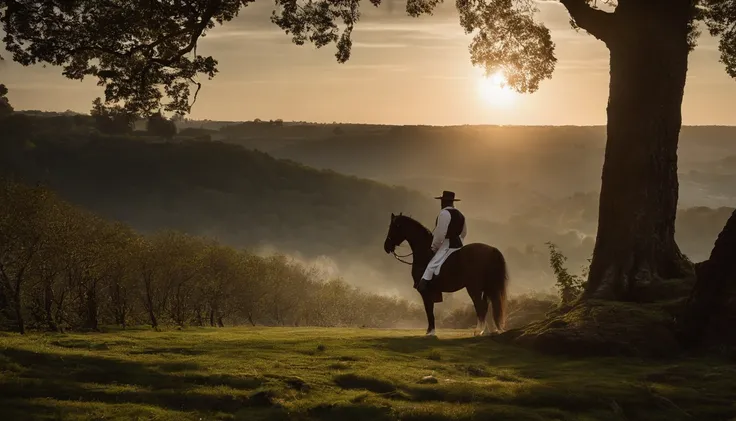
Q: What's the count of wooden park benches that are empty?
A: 0